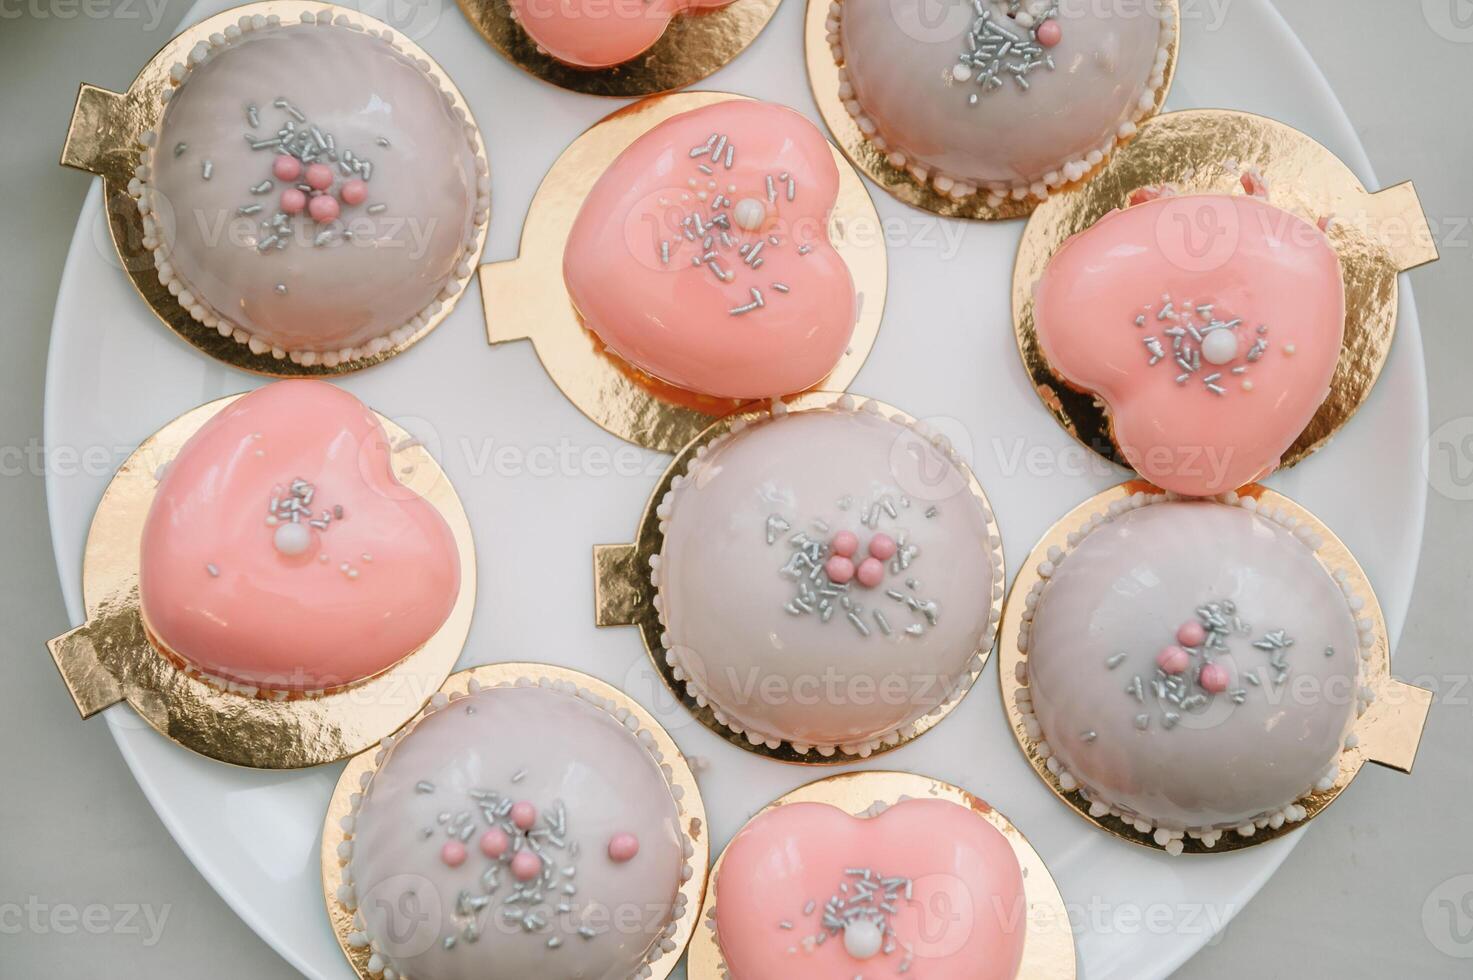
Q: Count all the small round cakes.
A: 5